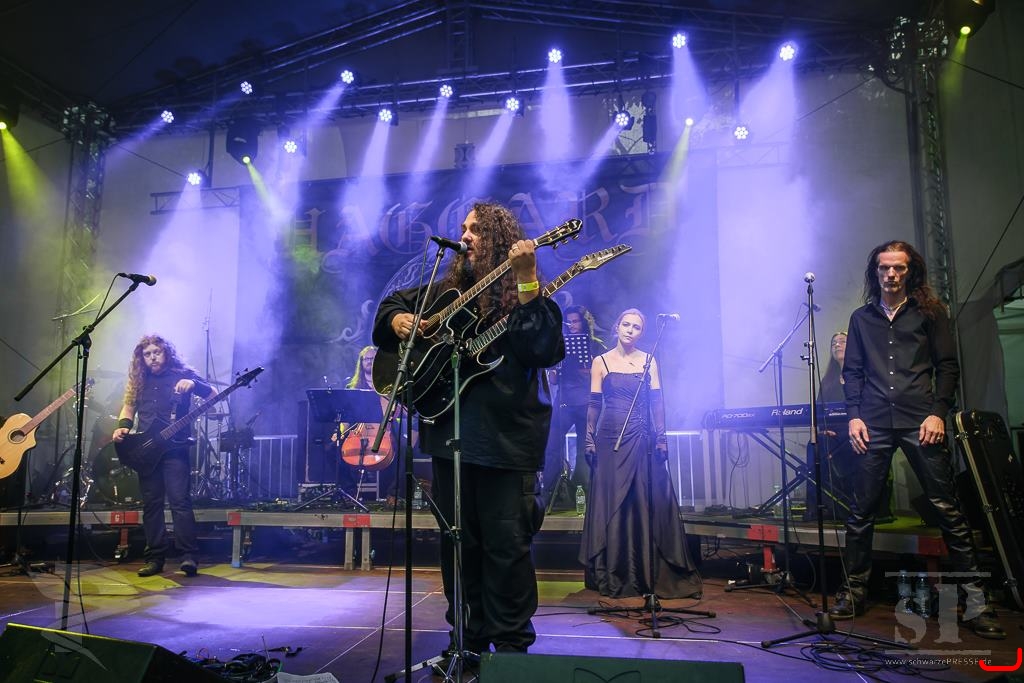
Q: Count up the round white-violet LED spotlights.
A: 13